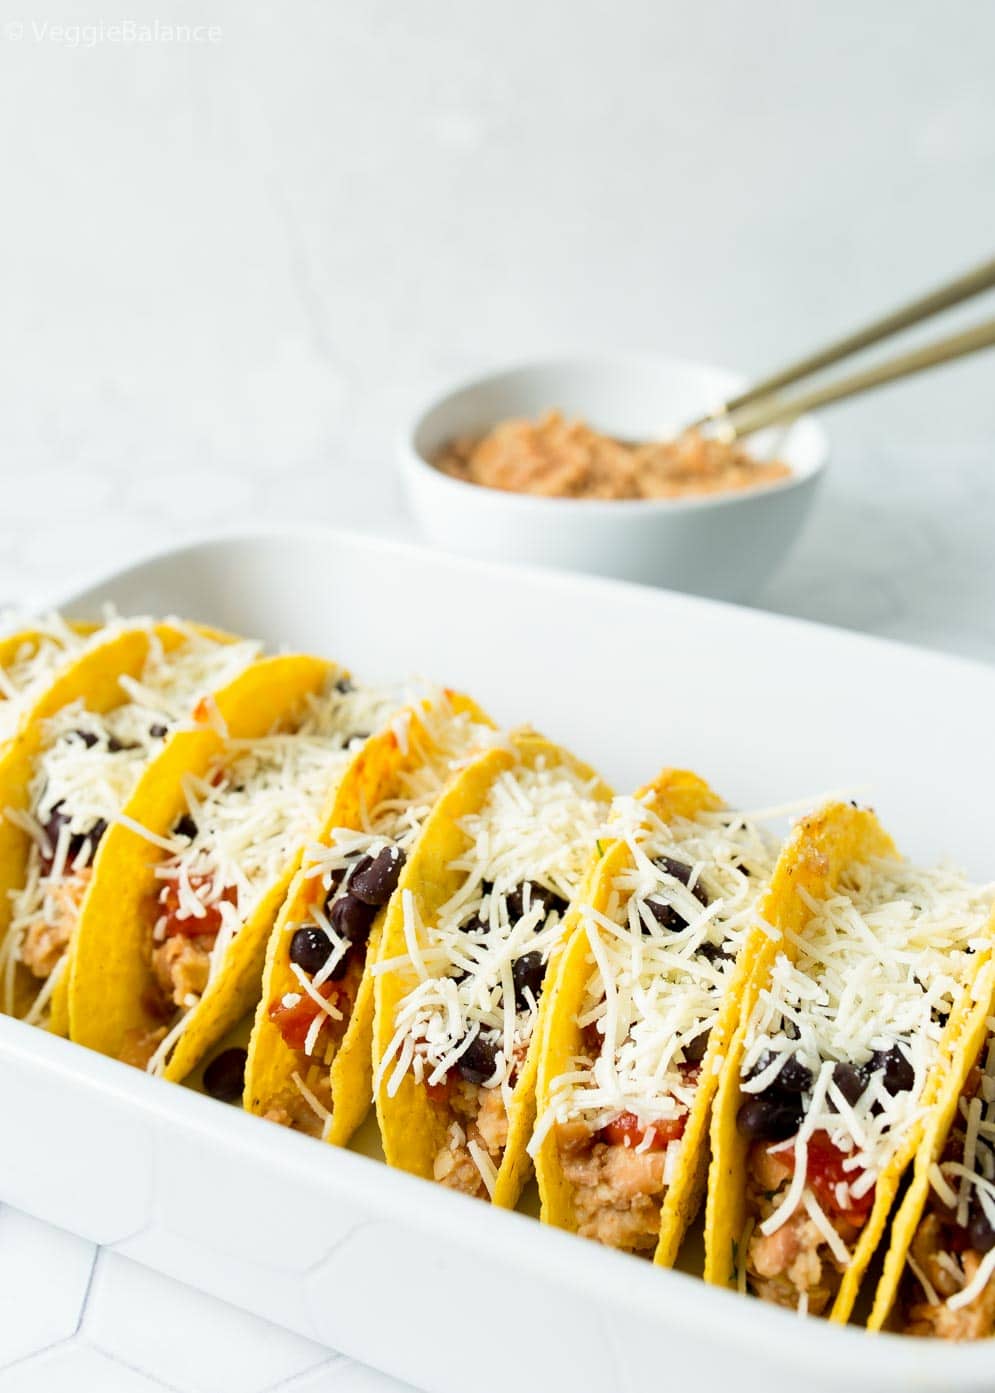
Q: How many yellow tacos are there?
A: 8